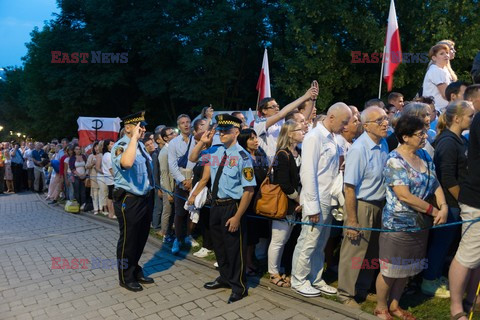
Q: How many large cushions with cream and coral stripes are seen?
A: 0